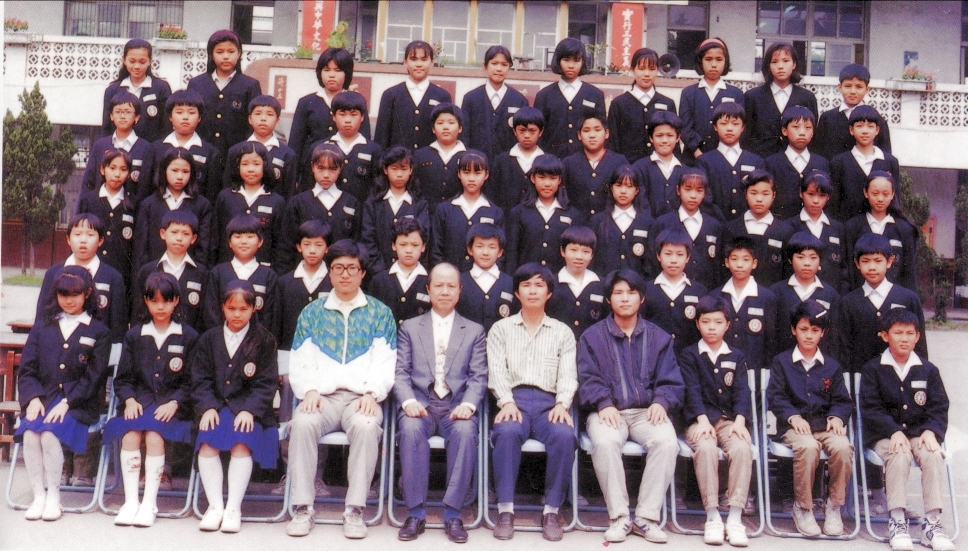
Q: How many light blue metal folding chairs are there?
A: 10